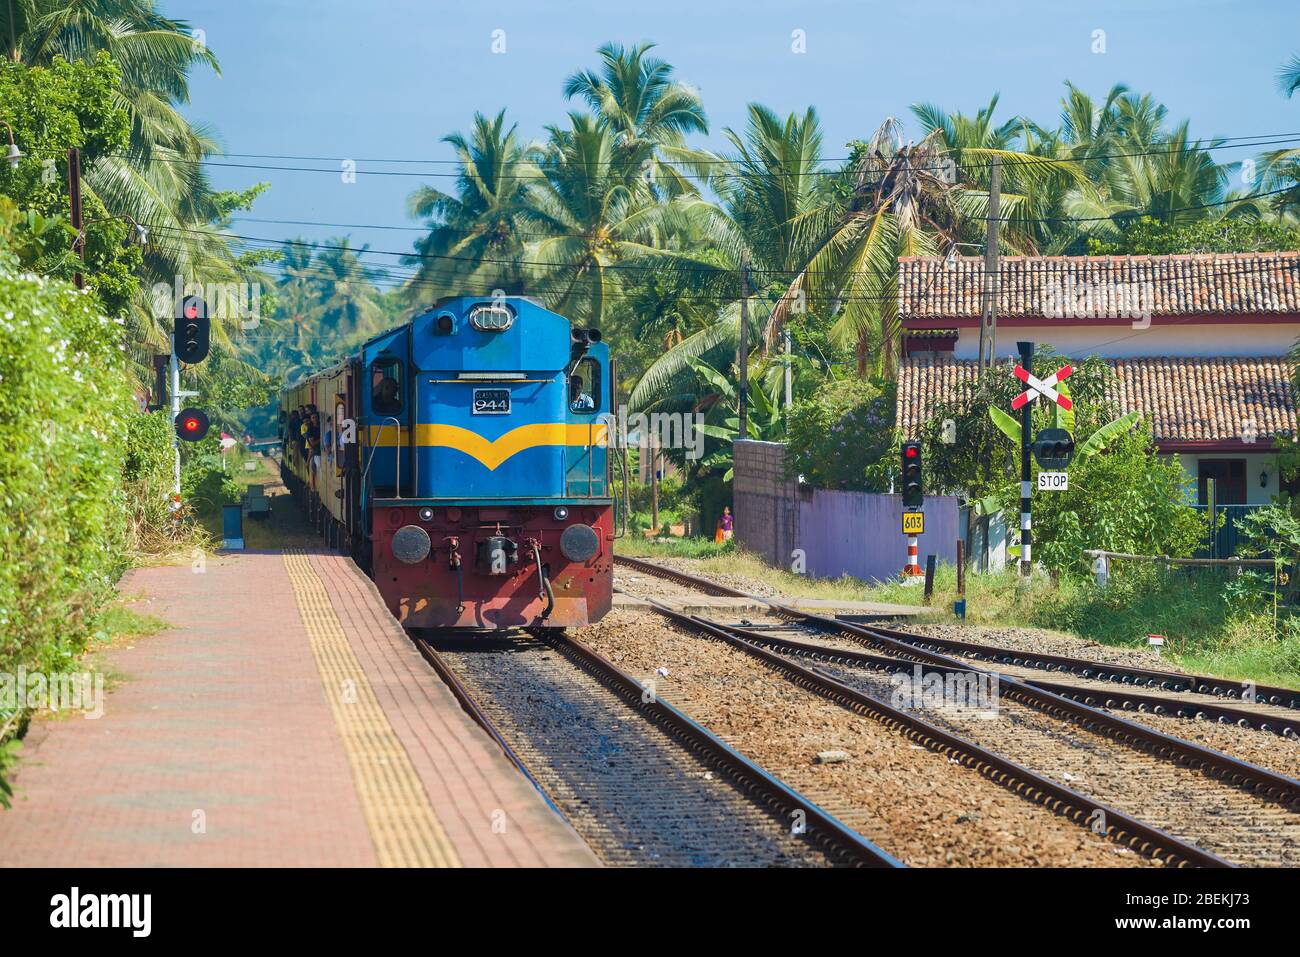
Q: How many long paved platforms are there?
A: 1